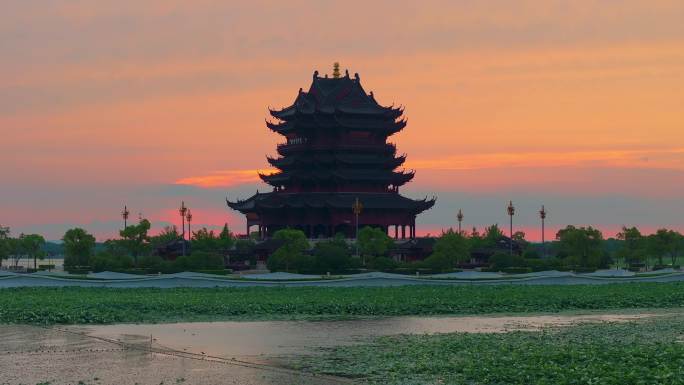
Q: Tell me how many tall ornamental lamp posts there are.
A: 7